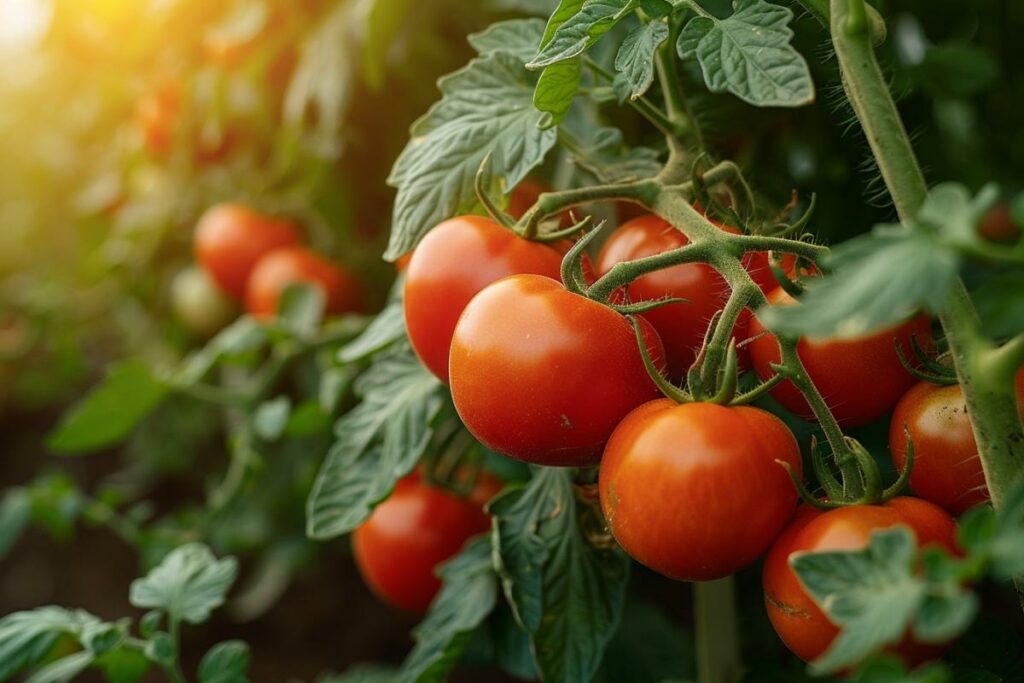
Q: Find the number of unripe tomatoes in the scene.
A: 1